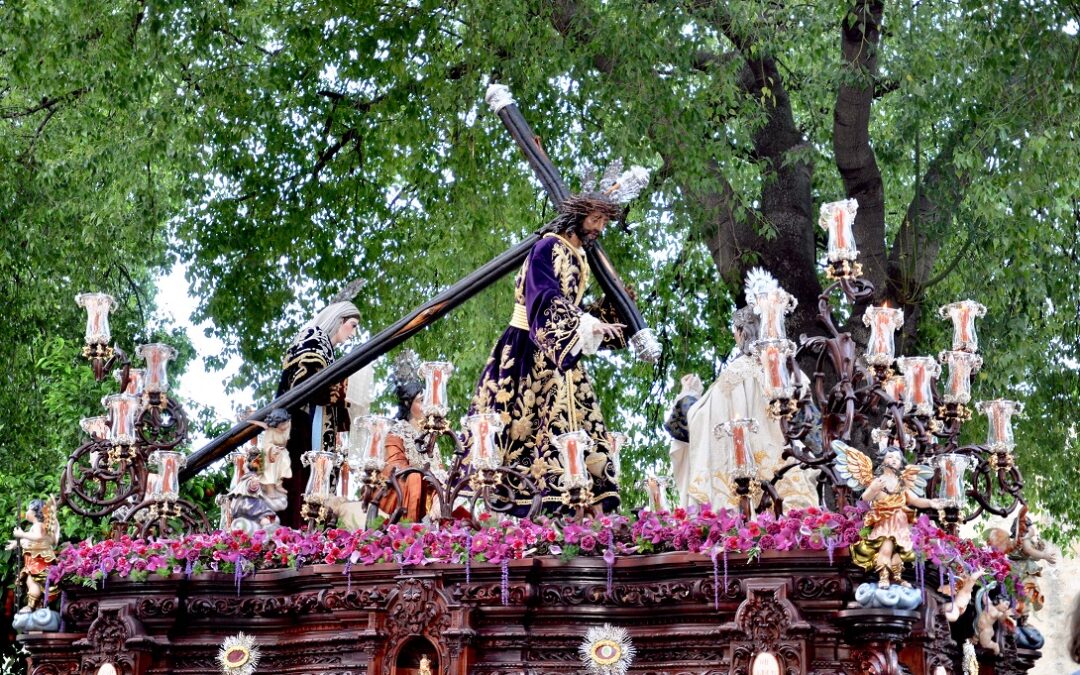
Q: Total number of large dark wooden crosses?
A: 1